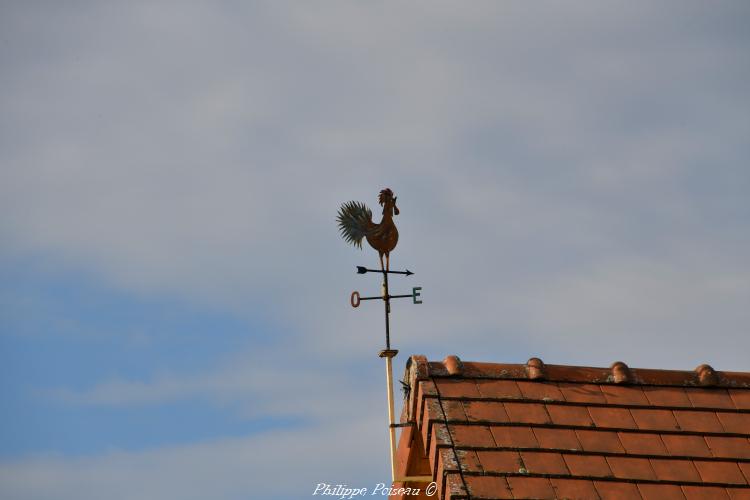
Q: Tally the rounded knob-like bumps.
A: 4